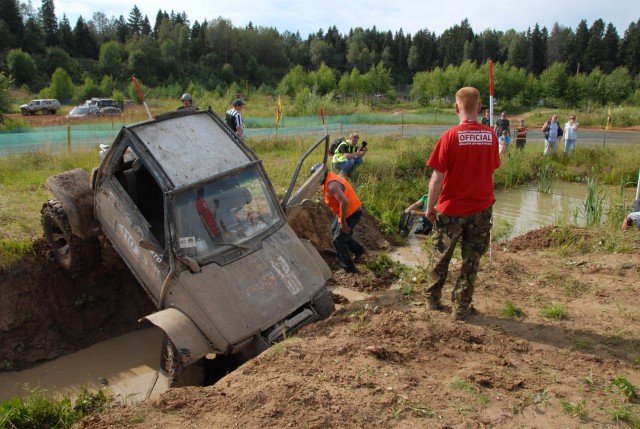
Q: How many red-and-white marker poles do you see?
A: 3